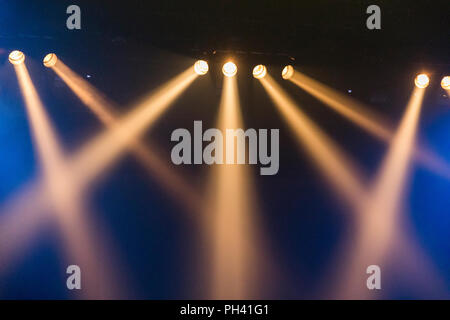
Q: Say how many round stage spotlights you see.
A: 8